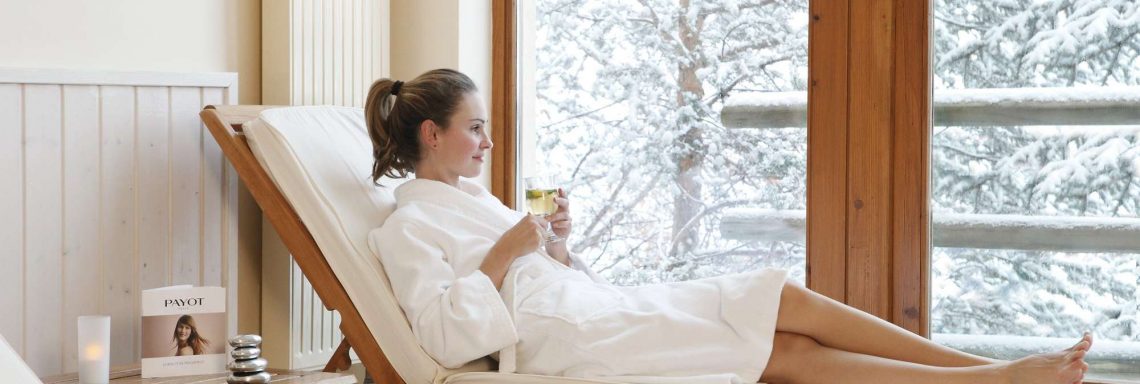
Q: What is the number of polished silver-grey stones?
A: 4